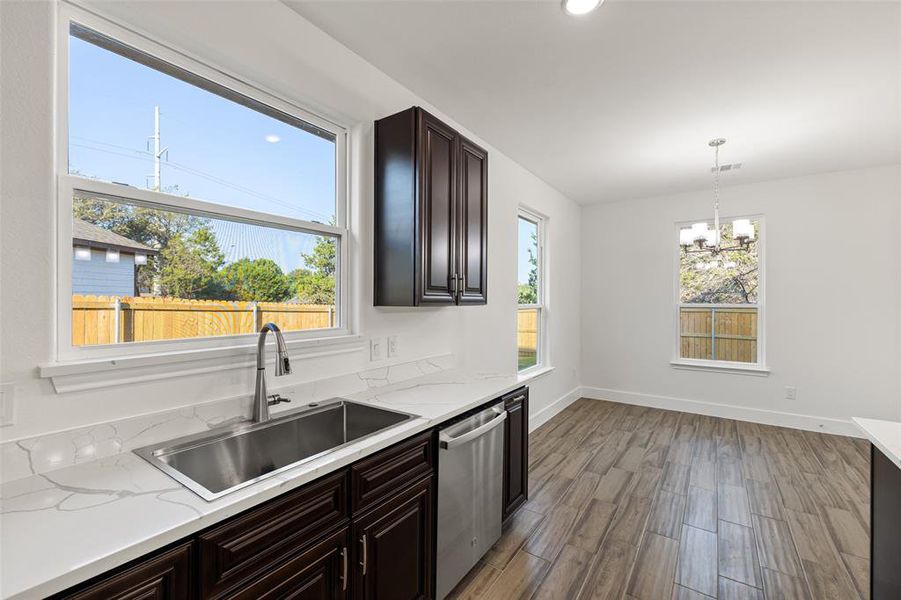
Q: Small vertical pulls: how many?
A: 4